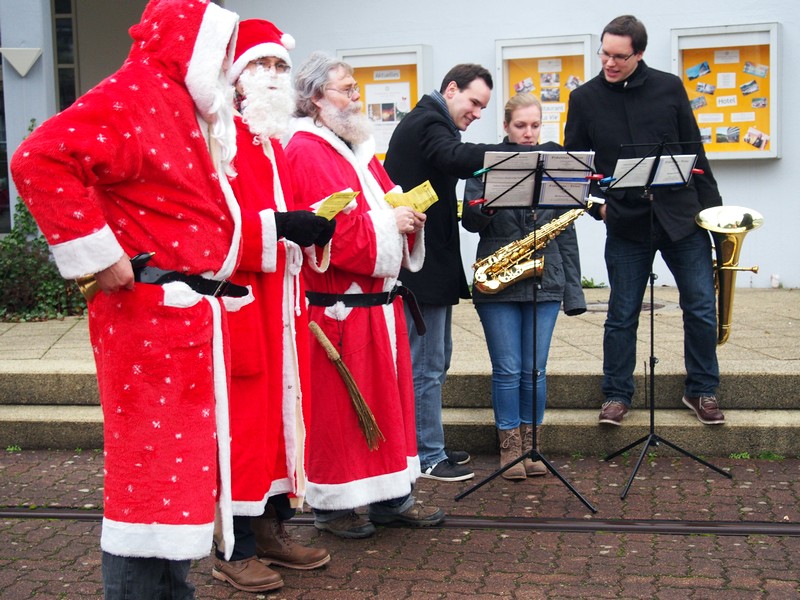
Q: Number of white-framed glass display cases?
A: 3